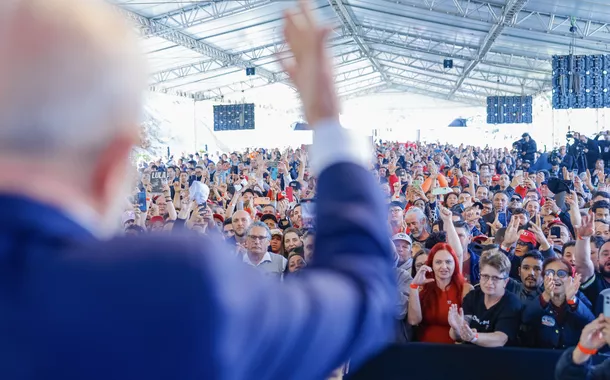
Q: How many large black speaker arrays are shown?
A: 3